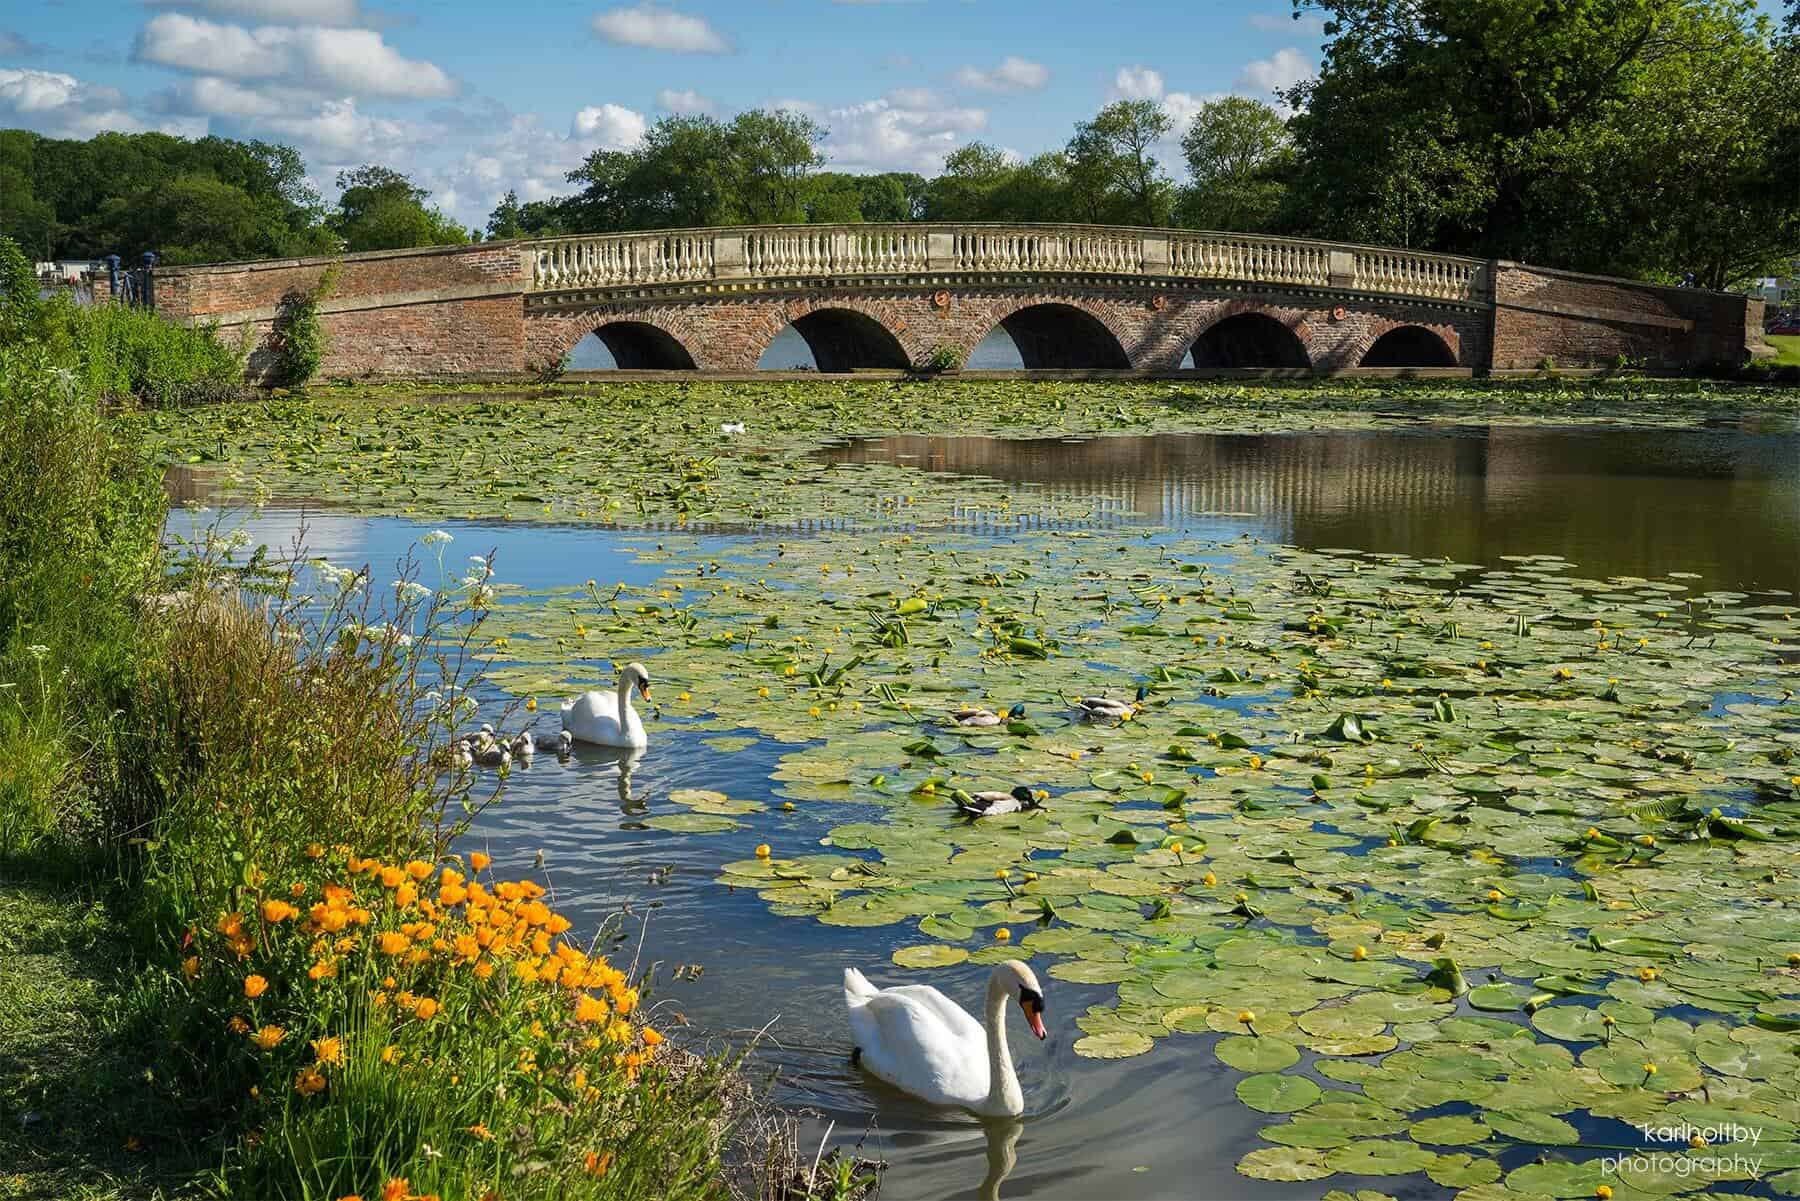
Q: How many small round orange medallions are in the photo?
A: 3